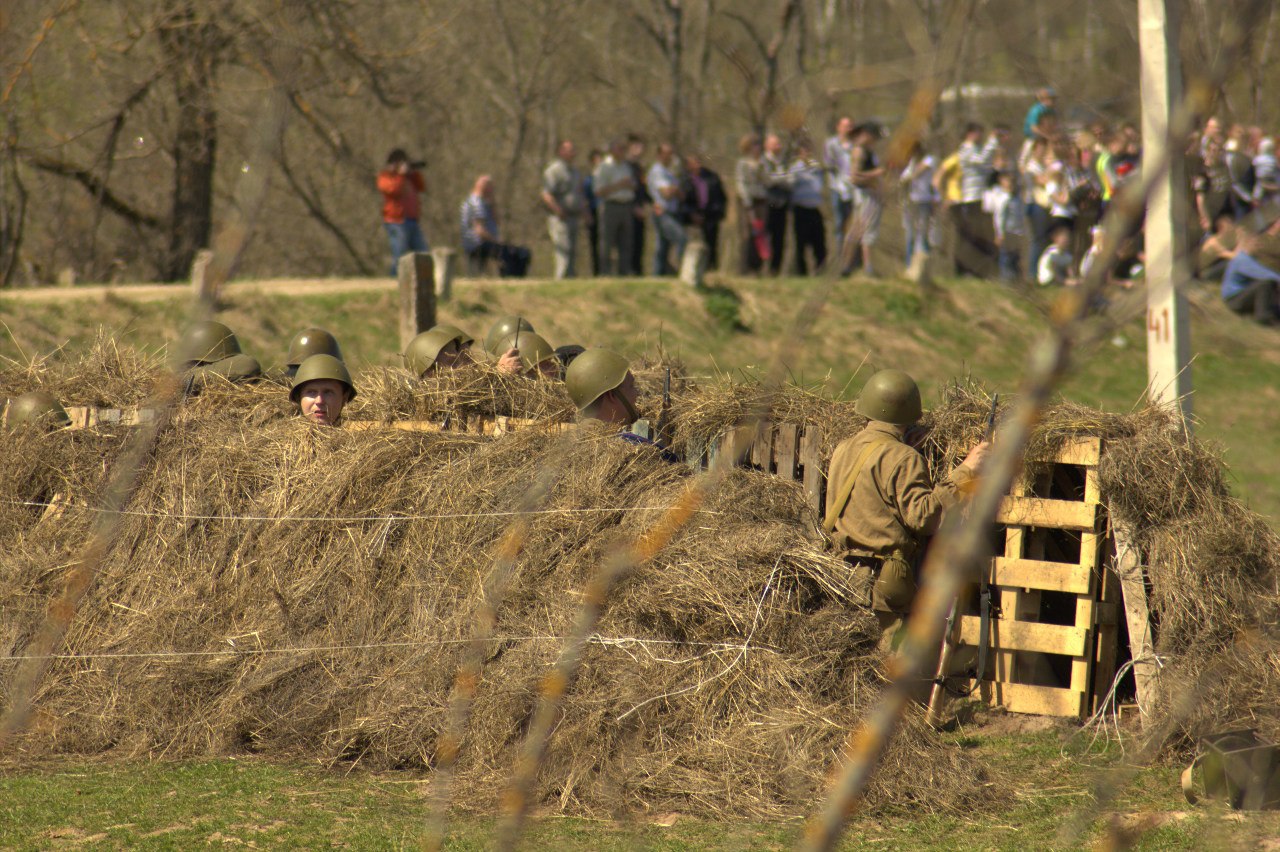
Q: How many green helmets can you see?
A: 10